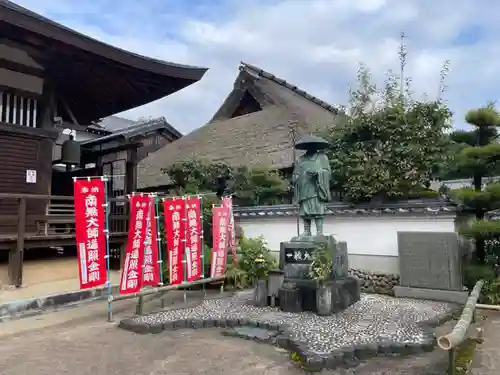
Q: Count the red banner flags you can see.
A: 7